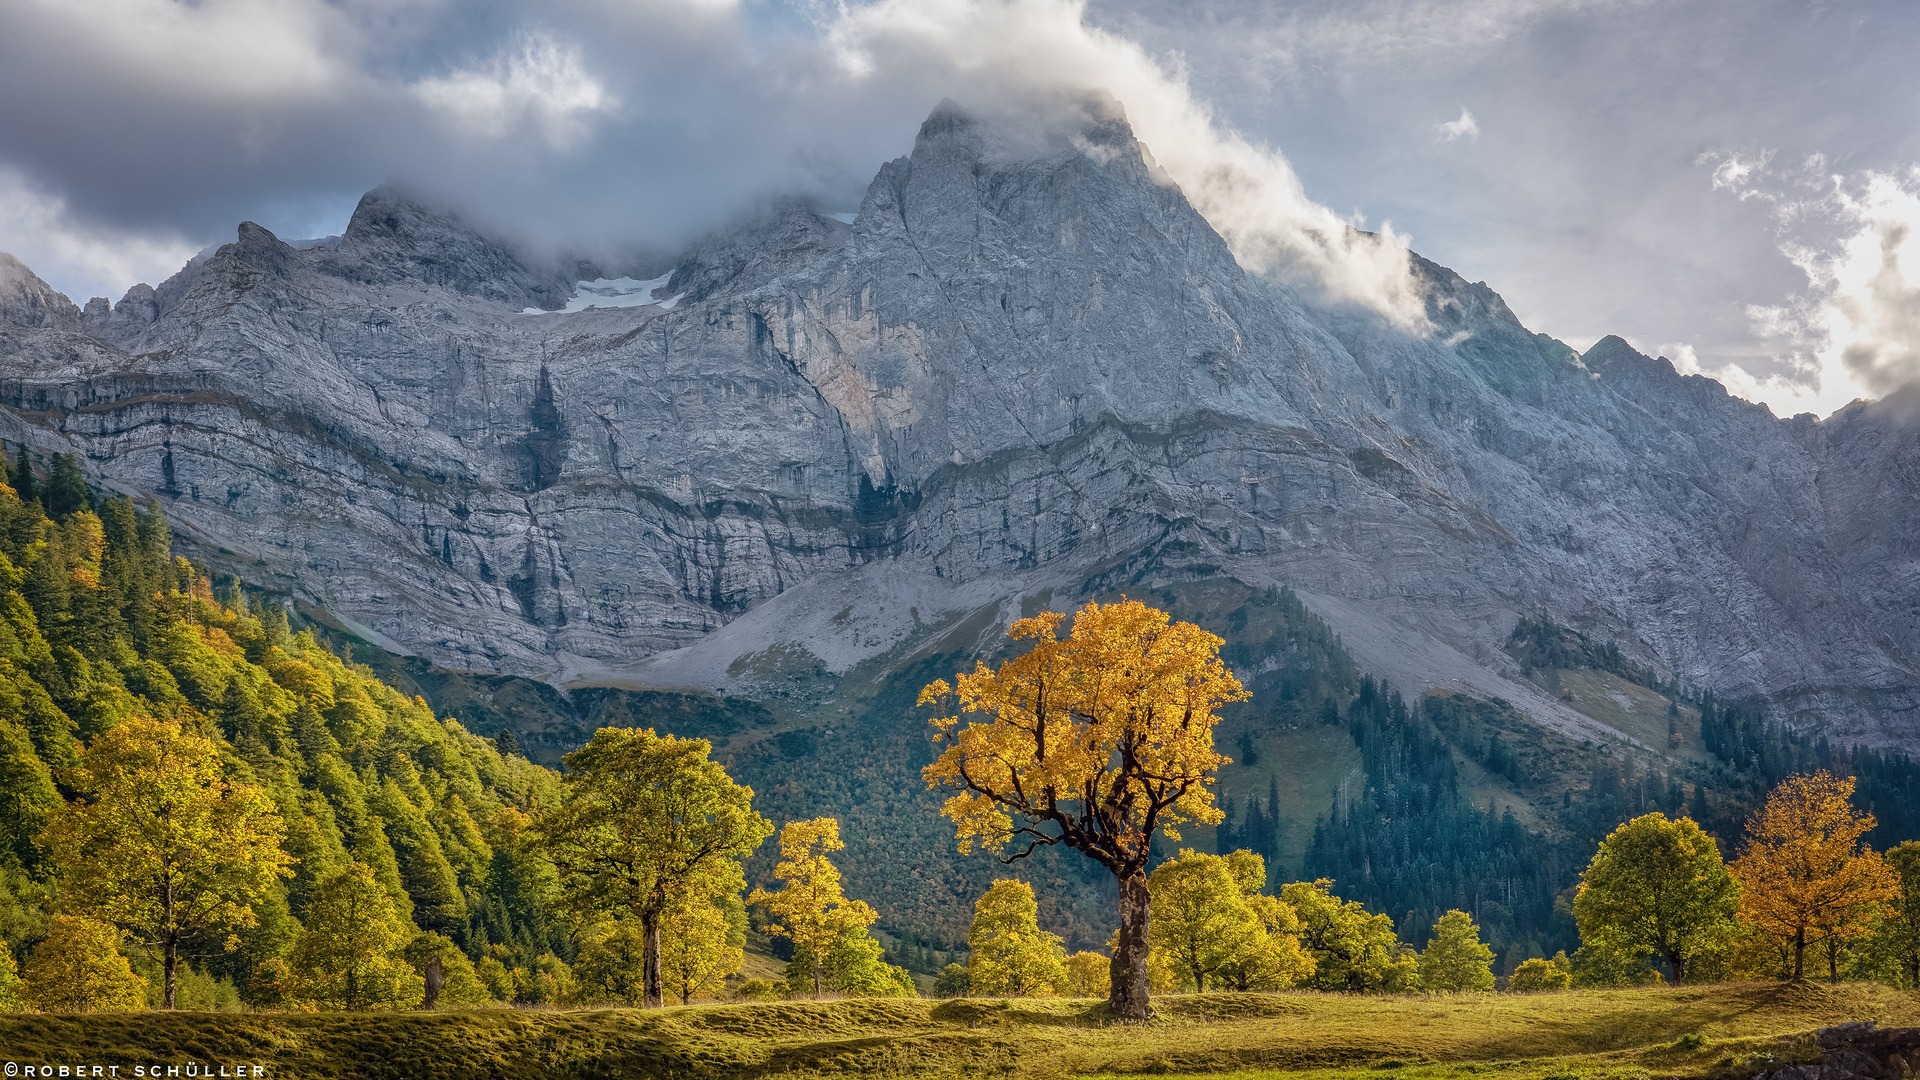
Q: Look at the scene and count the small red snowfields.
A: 0